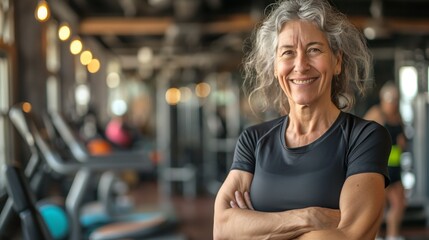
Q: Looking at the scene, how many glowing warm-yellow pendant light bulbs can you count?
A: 5